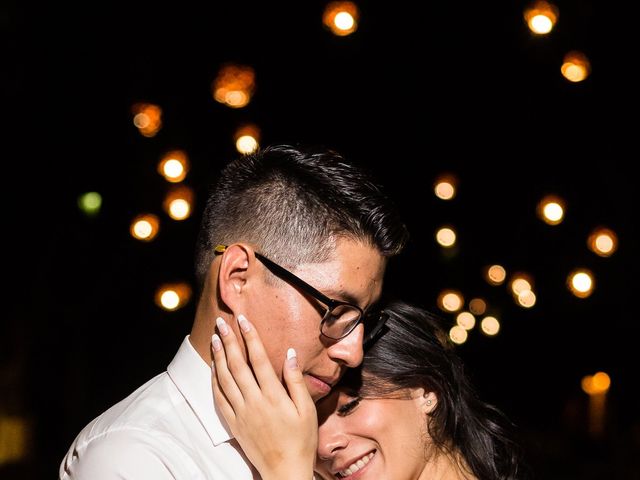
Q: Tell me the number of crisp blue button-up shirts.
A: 0